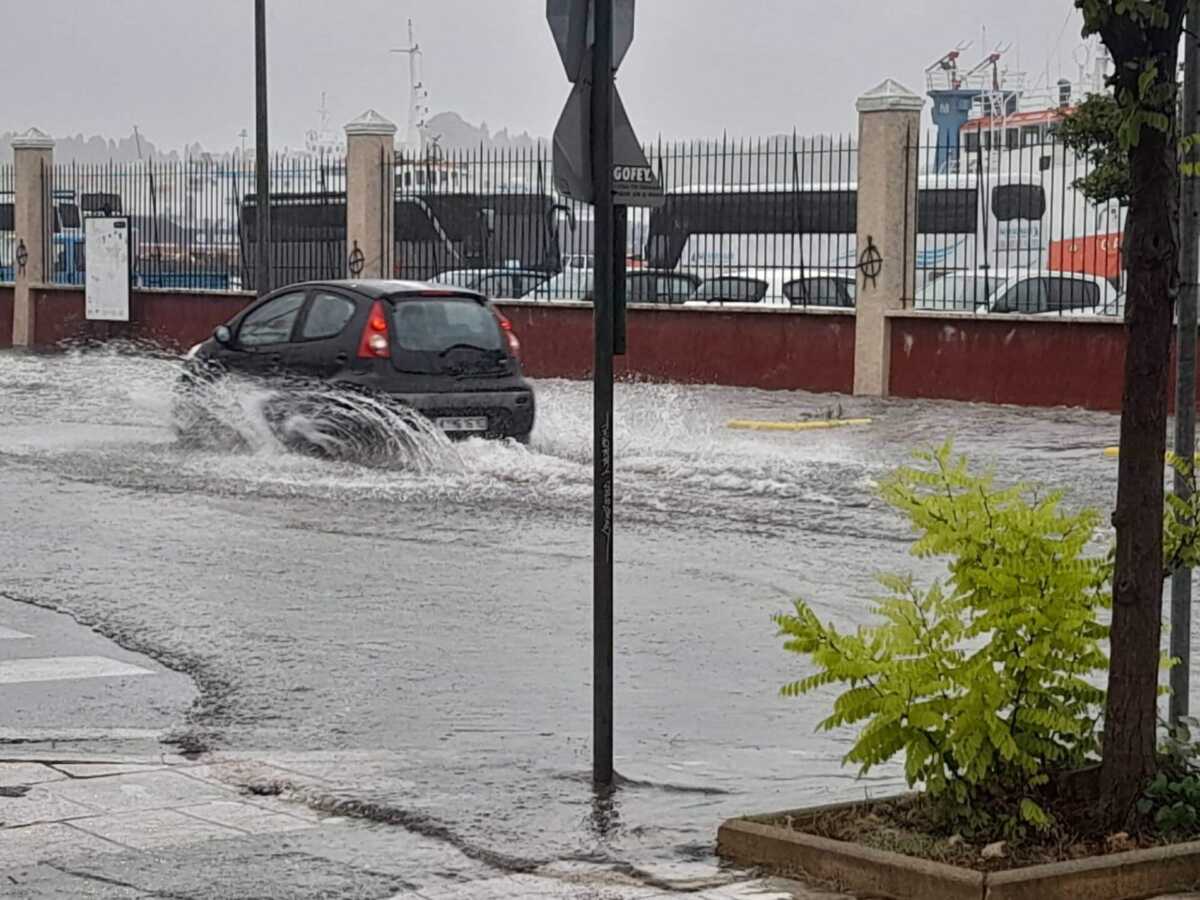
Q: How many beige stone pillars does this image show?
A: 3